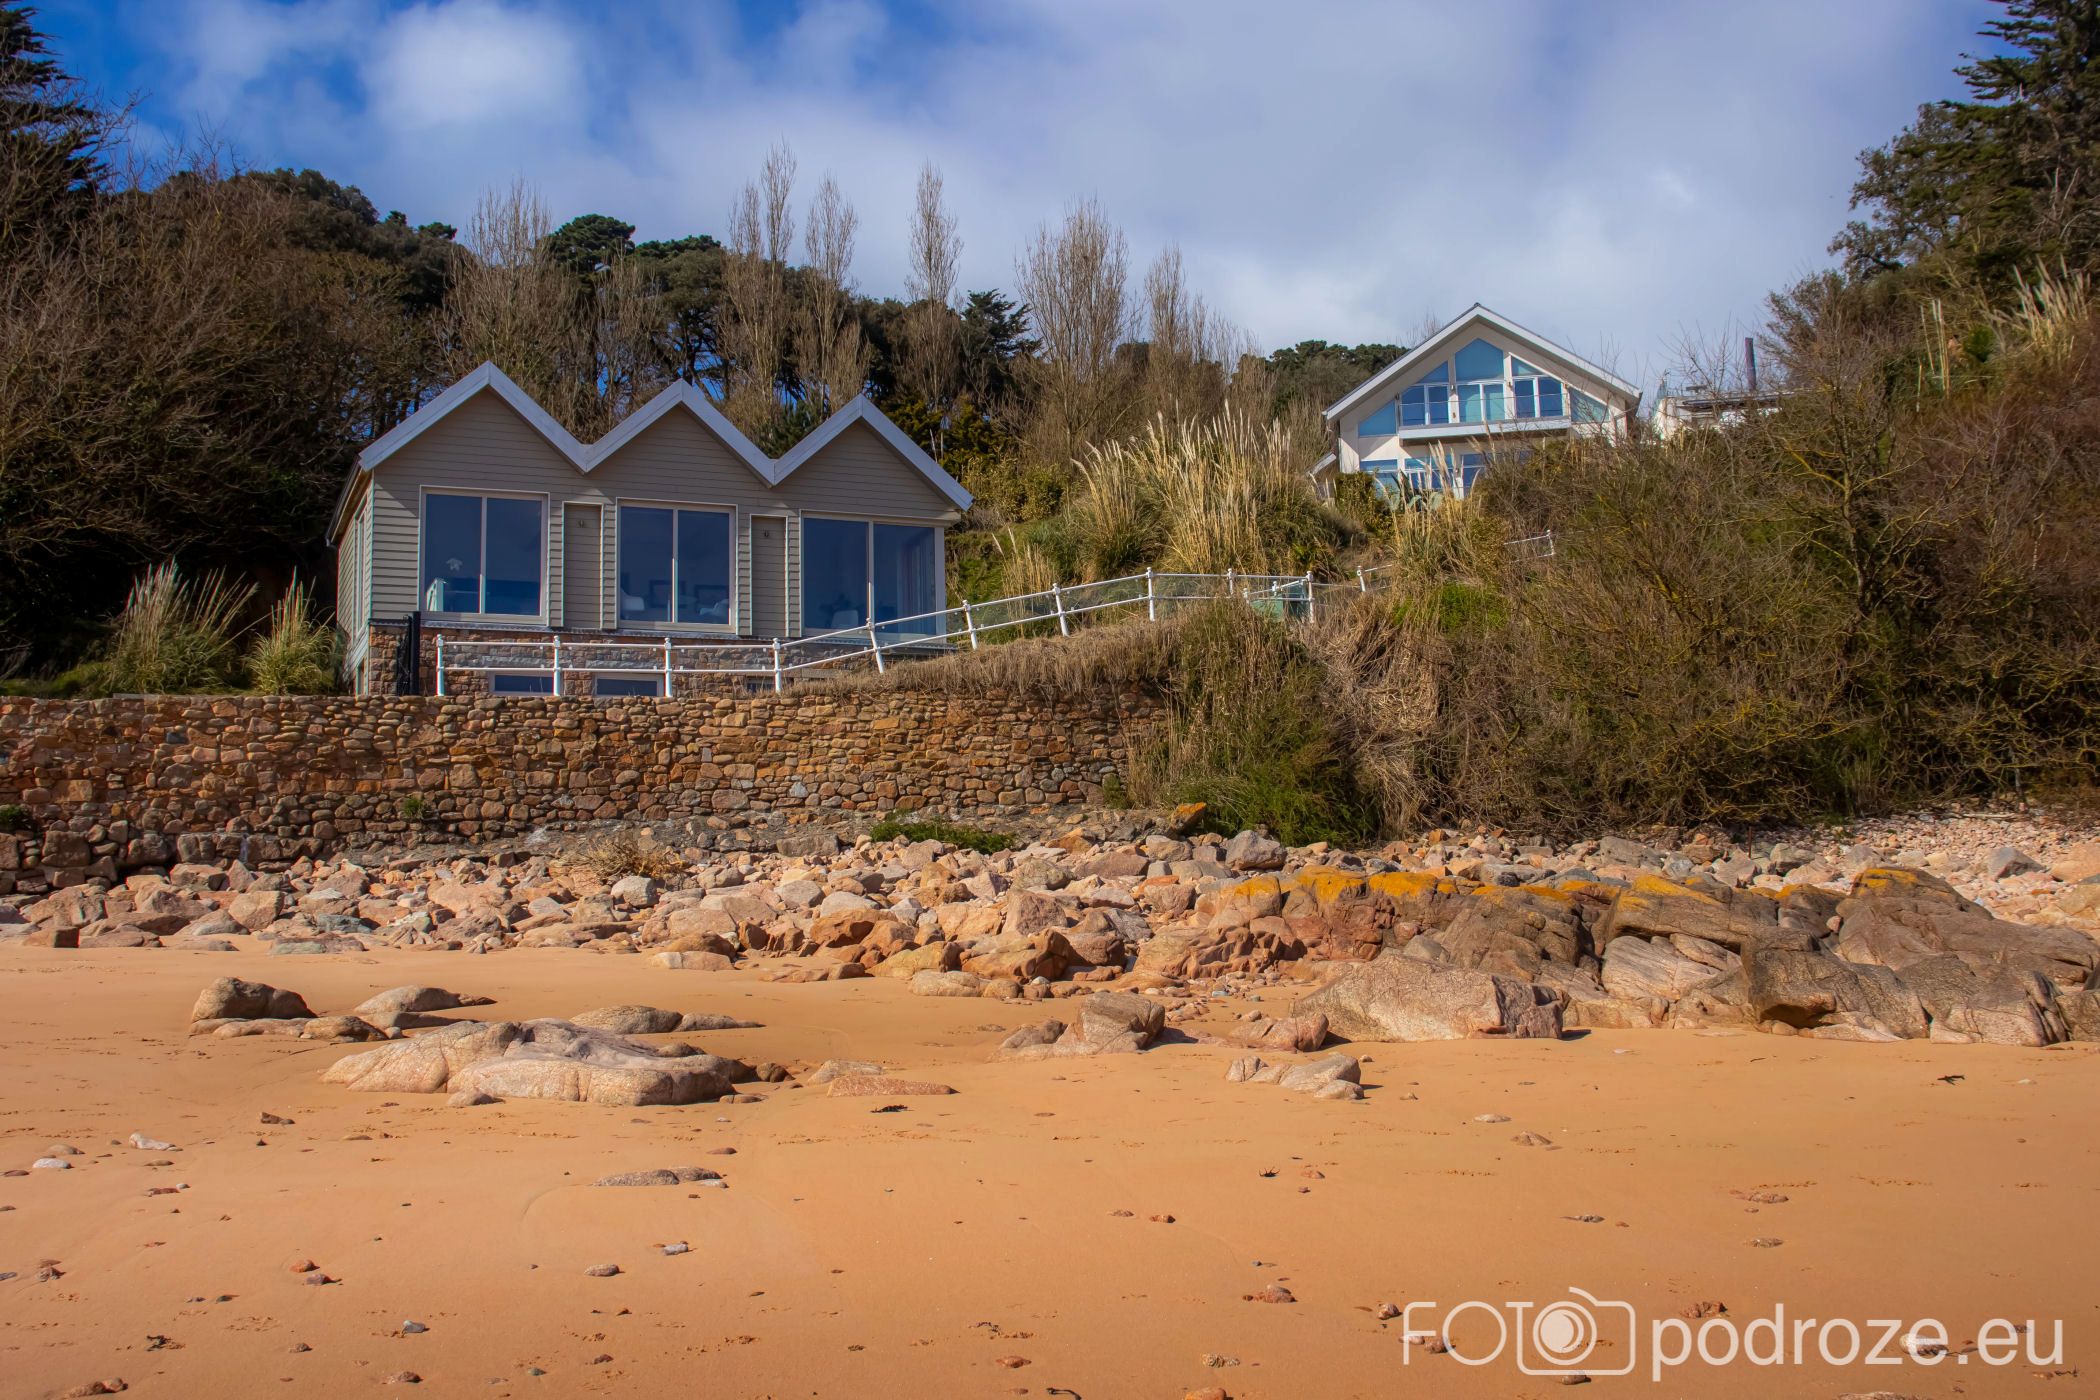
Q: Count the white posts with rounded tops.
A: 14